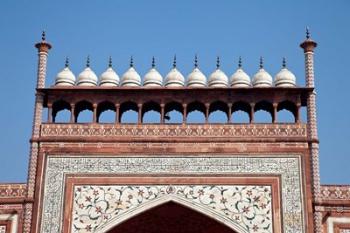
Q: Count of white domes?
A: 11